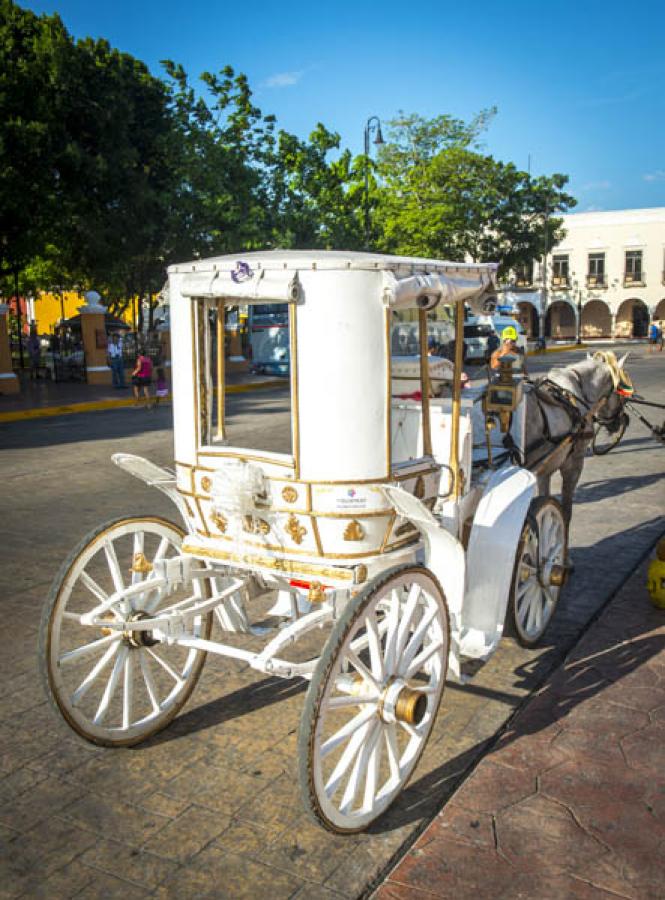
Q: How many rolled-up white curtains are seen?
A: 3